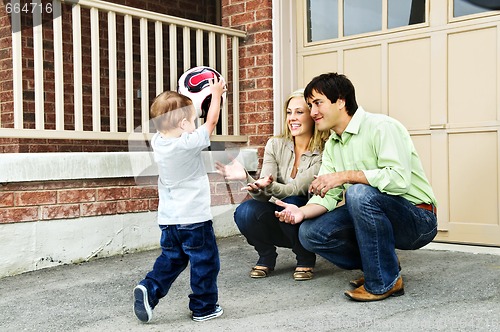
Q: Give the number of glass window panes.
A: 4